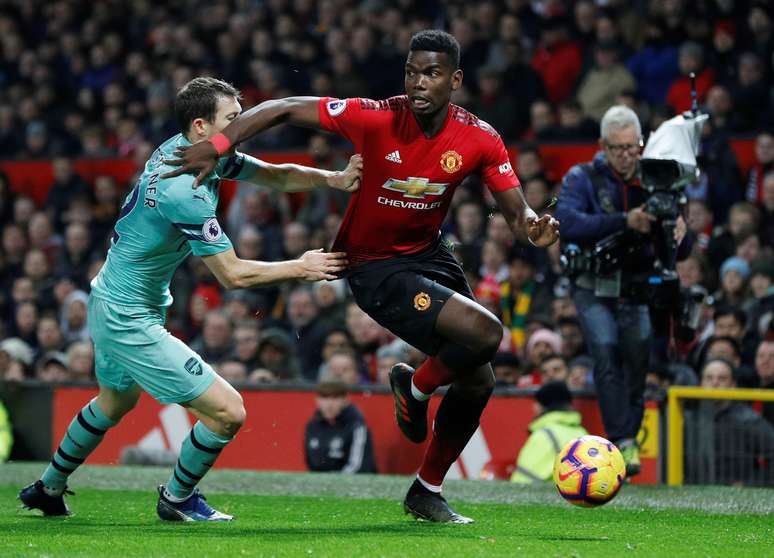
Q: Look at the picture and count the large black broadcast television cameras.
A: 1